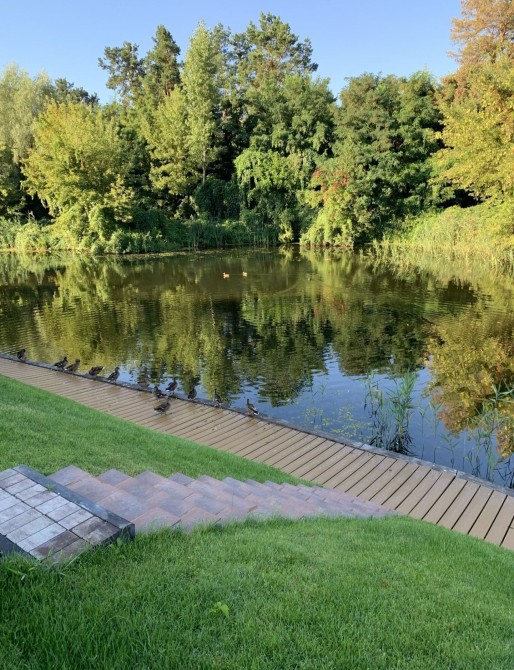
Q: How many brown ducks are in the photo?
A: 12